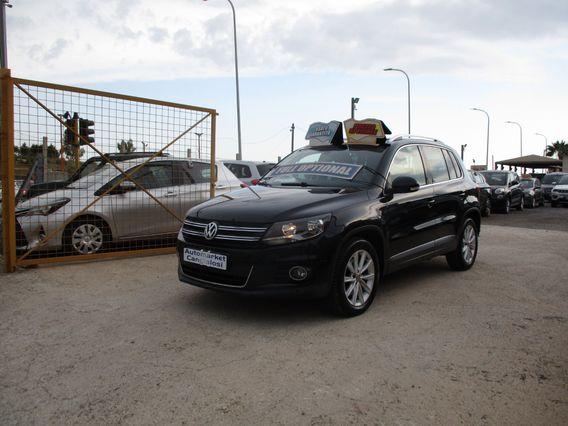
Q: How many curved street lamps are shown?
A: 5